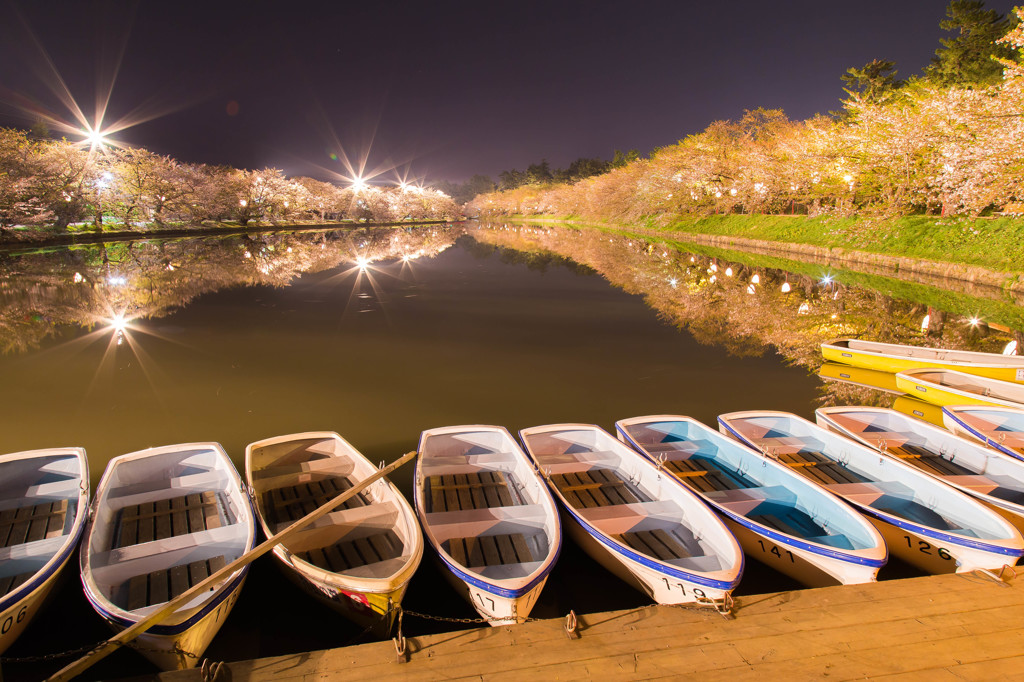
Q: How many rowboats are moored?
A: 11